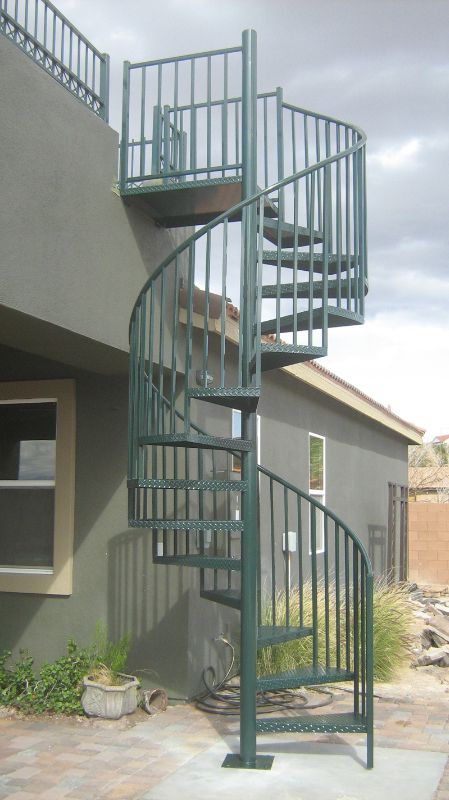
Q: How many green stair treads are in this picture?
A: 14